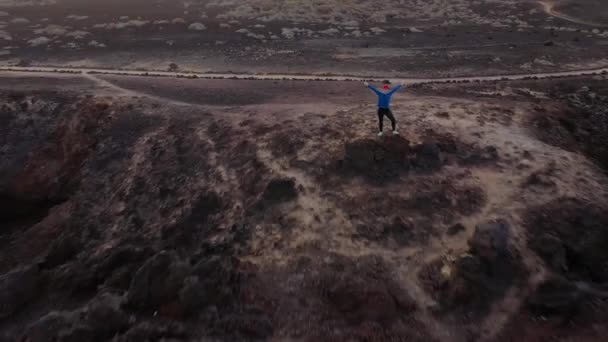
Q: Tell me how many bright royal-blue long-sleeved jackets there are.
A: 1